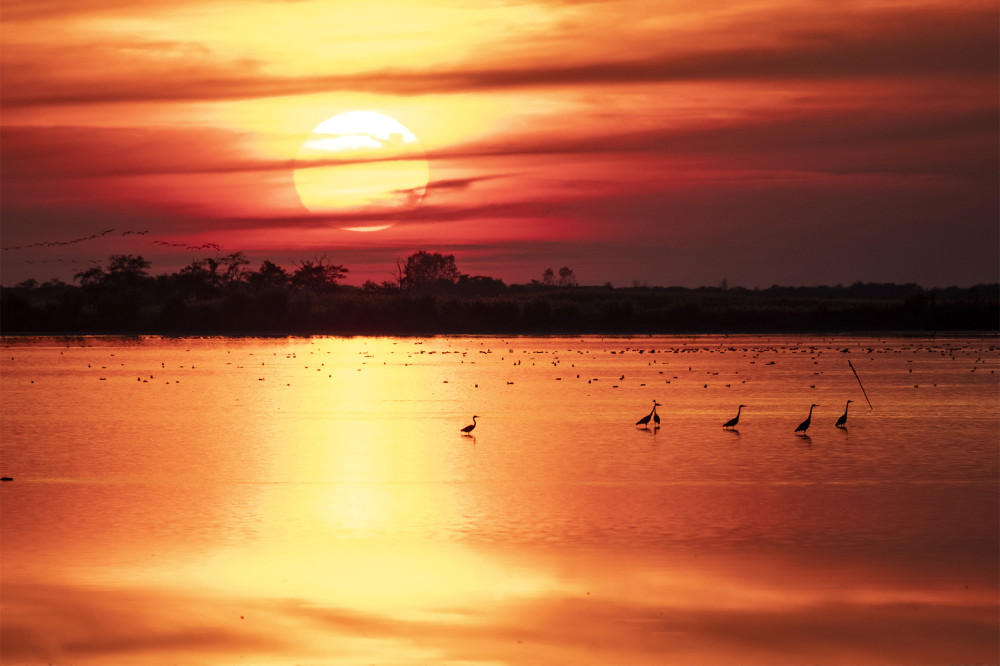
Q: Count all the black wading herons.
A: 6